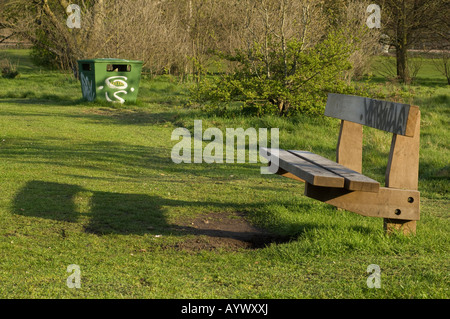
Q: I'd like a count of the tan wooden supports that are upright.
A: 2